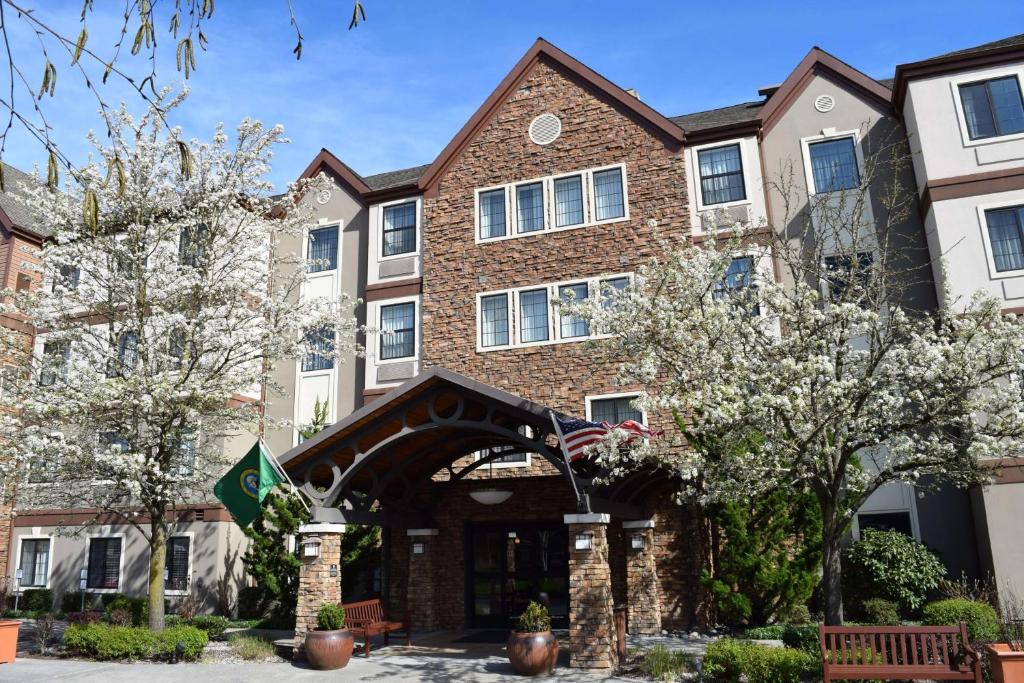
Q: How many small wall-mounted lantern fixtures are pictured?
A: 4